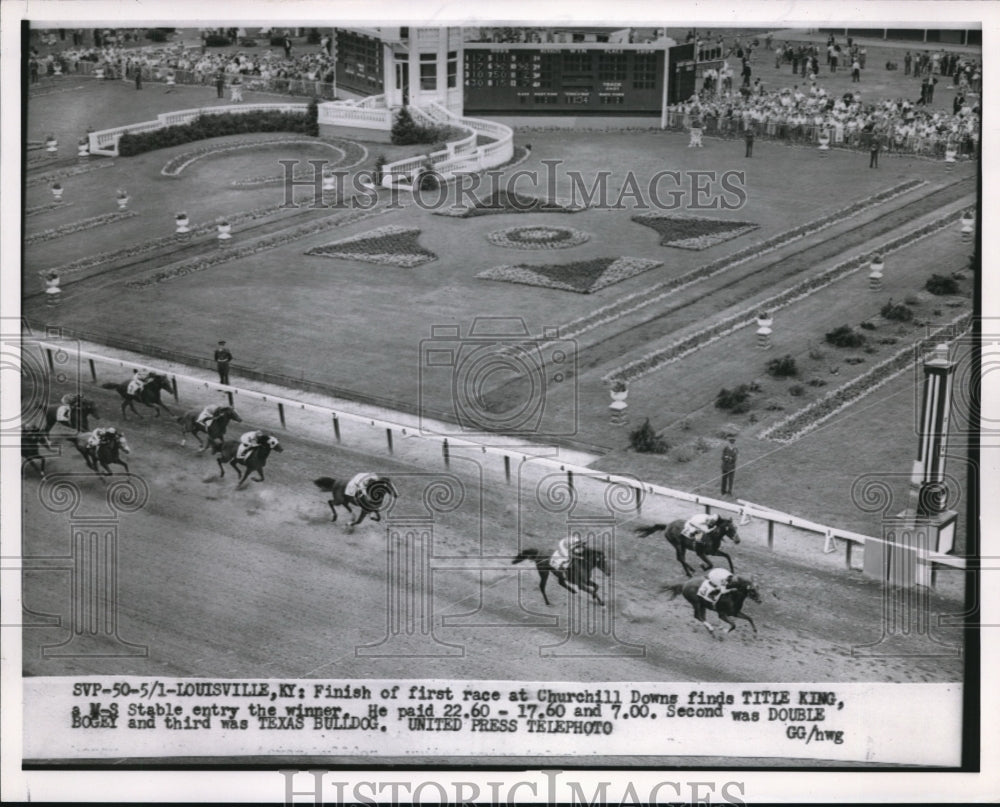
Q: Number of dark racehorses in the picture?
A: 10